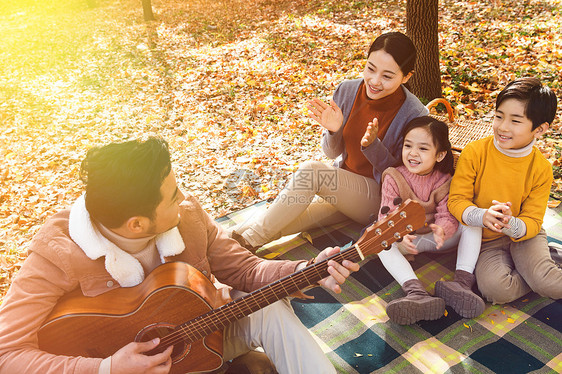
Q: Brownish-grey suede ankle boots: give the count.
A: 2